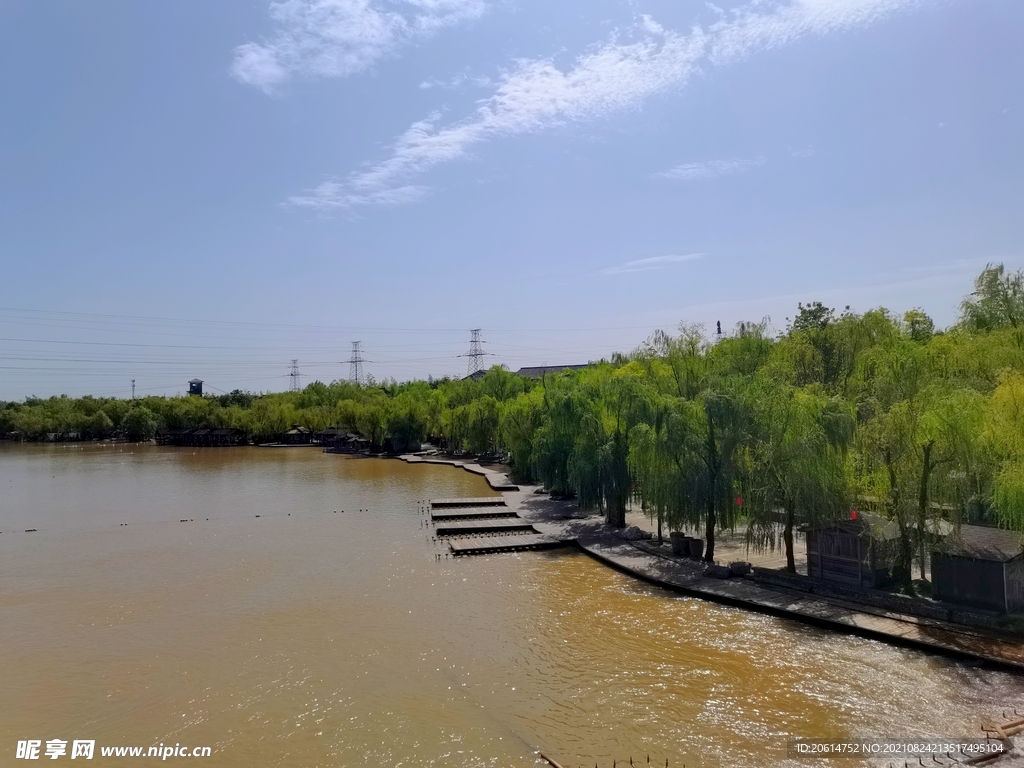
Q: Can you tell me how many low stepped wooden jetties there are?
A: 4